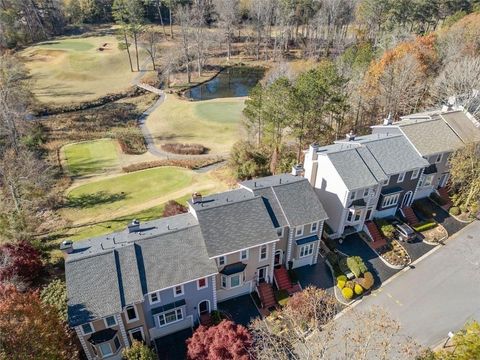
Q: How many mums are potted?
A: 0